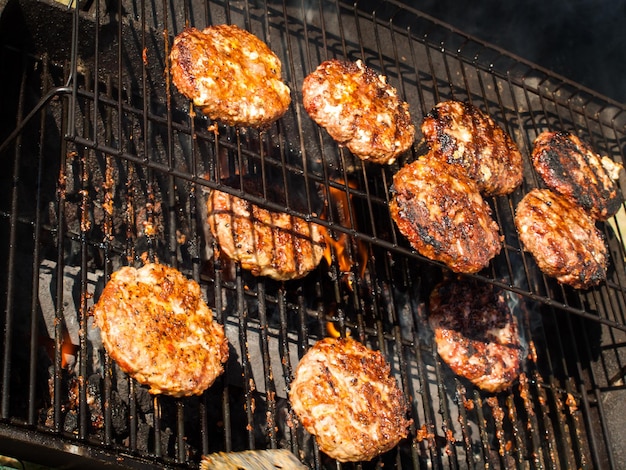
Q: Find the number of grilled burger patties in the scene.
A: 10